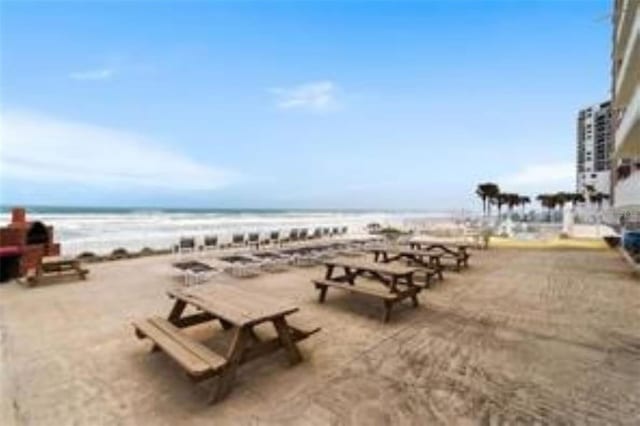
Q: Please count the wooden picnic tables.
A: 5